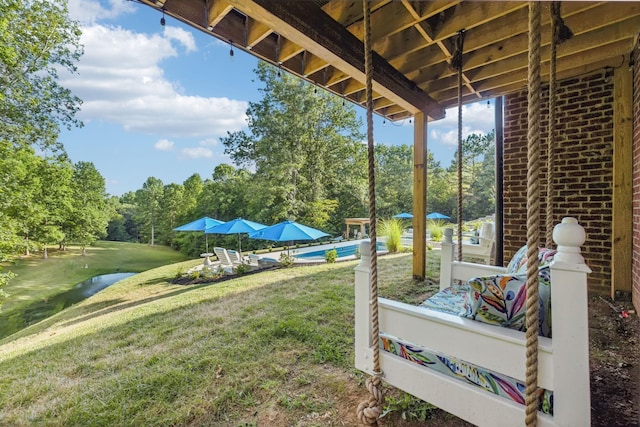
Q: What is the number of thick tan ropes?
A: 4